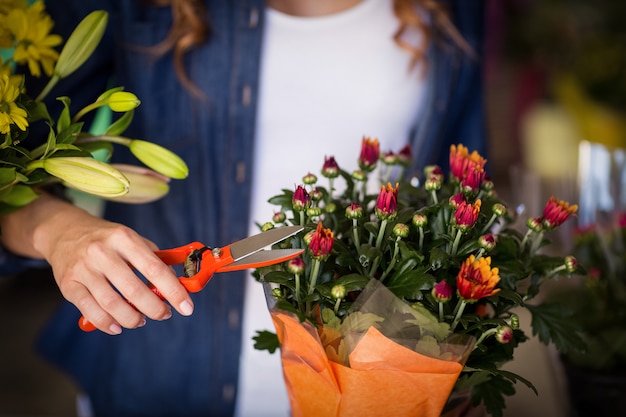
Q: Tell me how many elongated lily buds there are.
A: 5